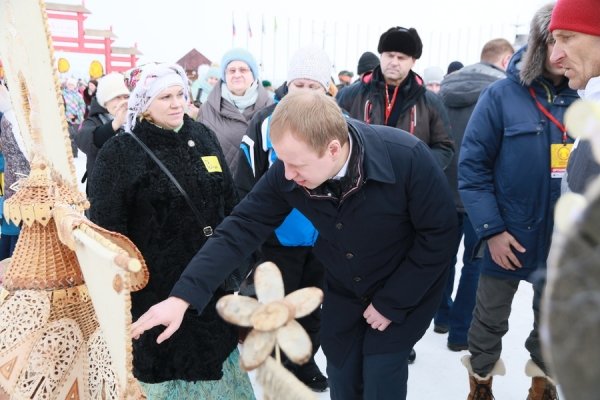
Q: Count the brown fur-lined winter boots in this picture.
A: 2